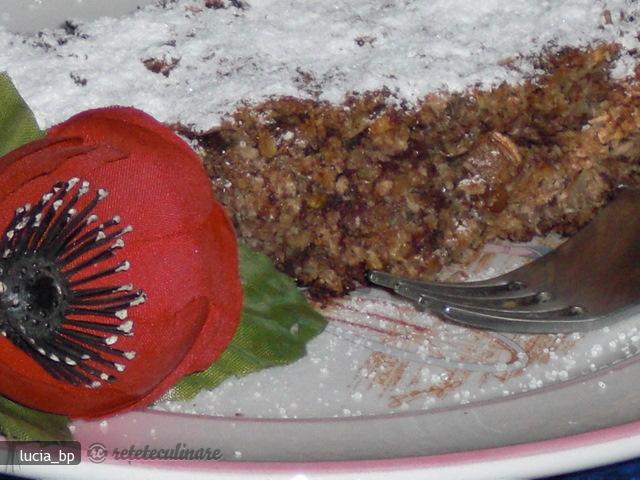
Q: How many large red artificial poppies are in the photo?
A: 1